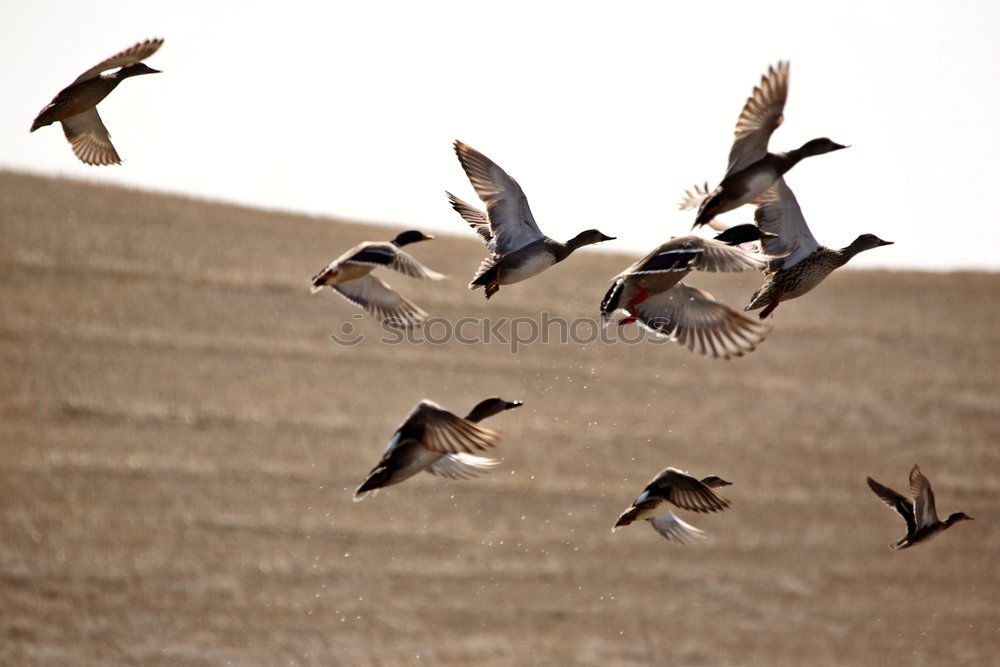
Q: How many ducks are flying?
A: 9